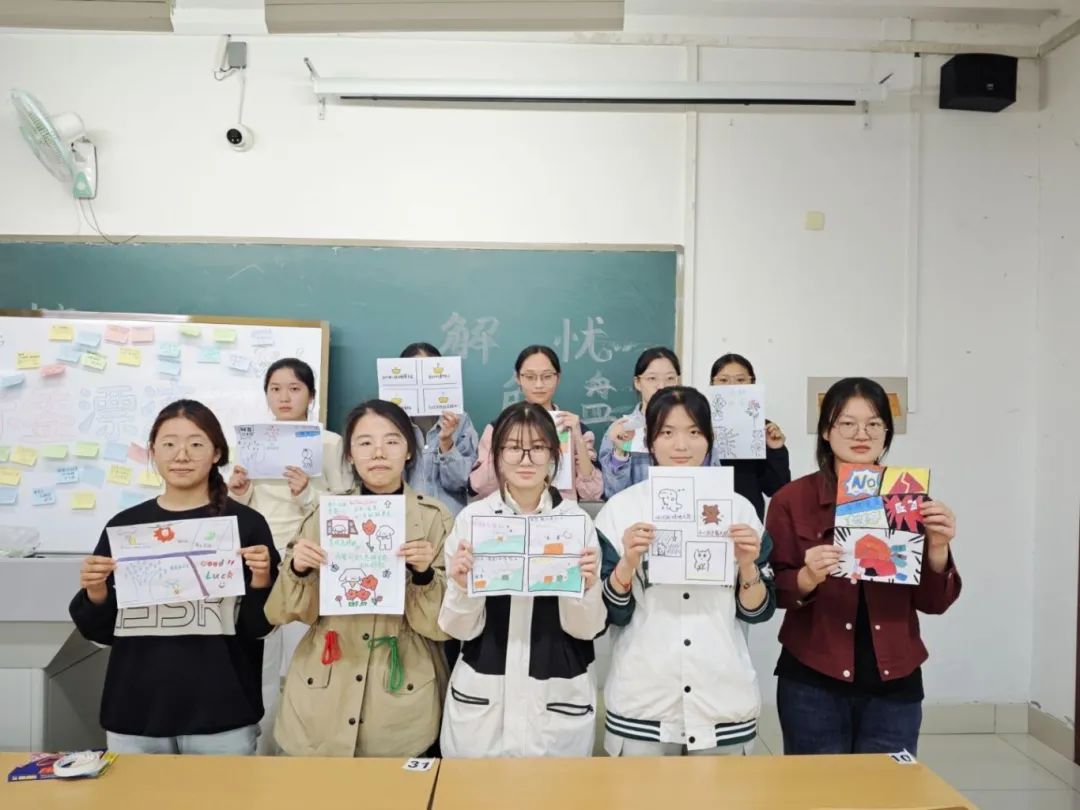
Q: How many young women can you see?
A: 10